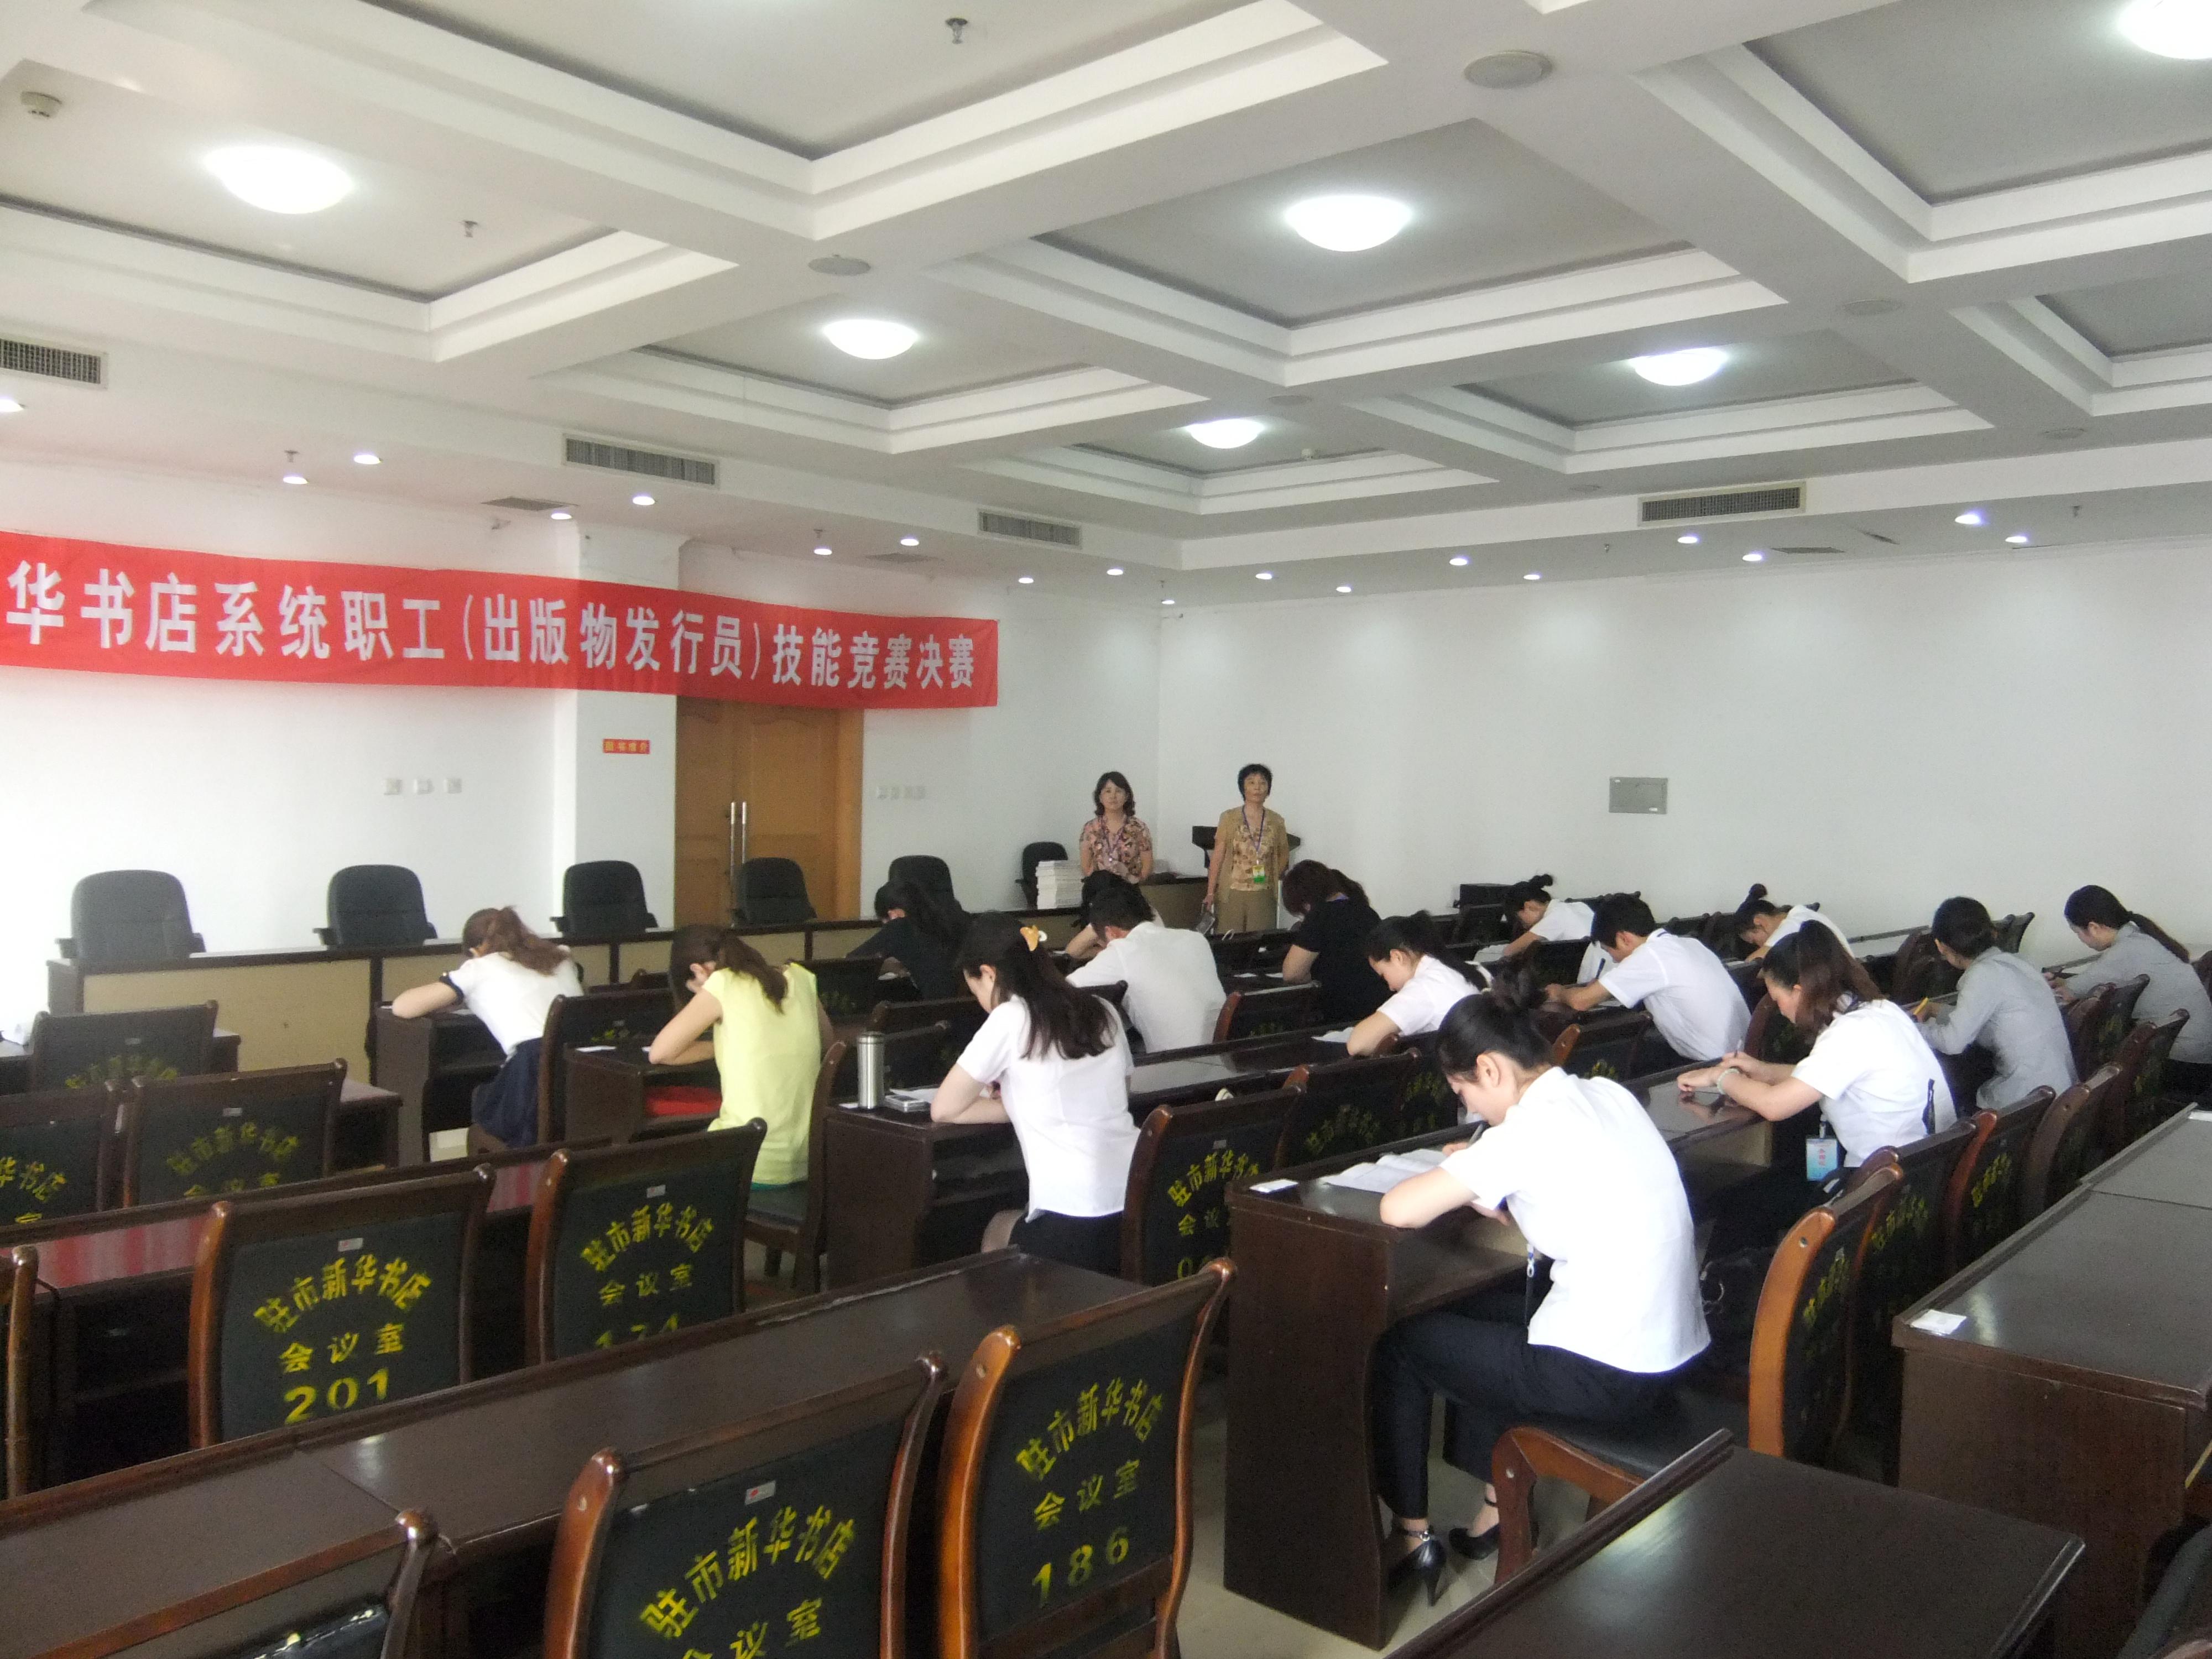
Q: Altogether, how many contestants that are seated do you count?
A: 15